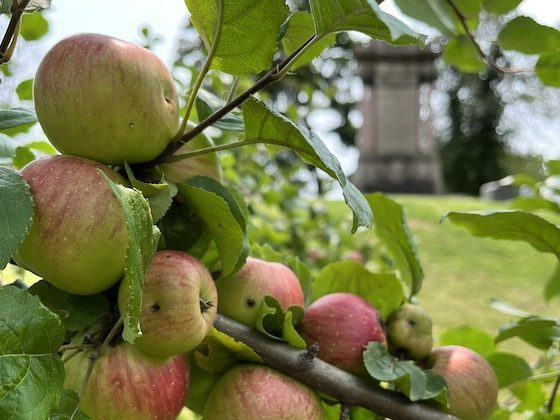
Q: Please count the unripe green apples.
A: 1